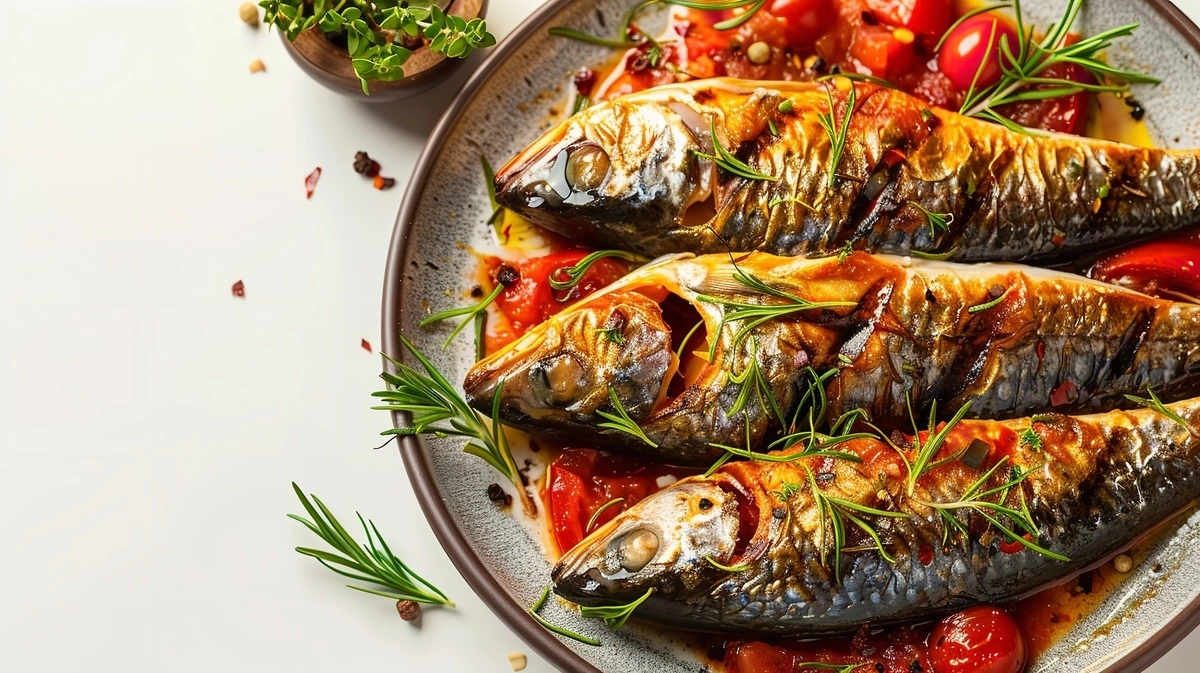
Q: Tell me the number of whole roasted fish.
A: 3